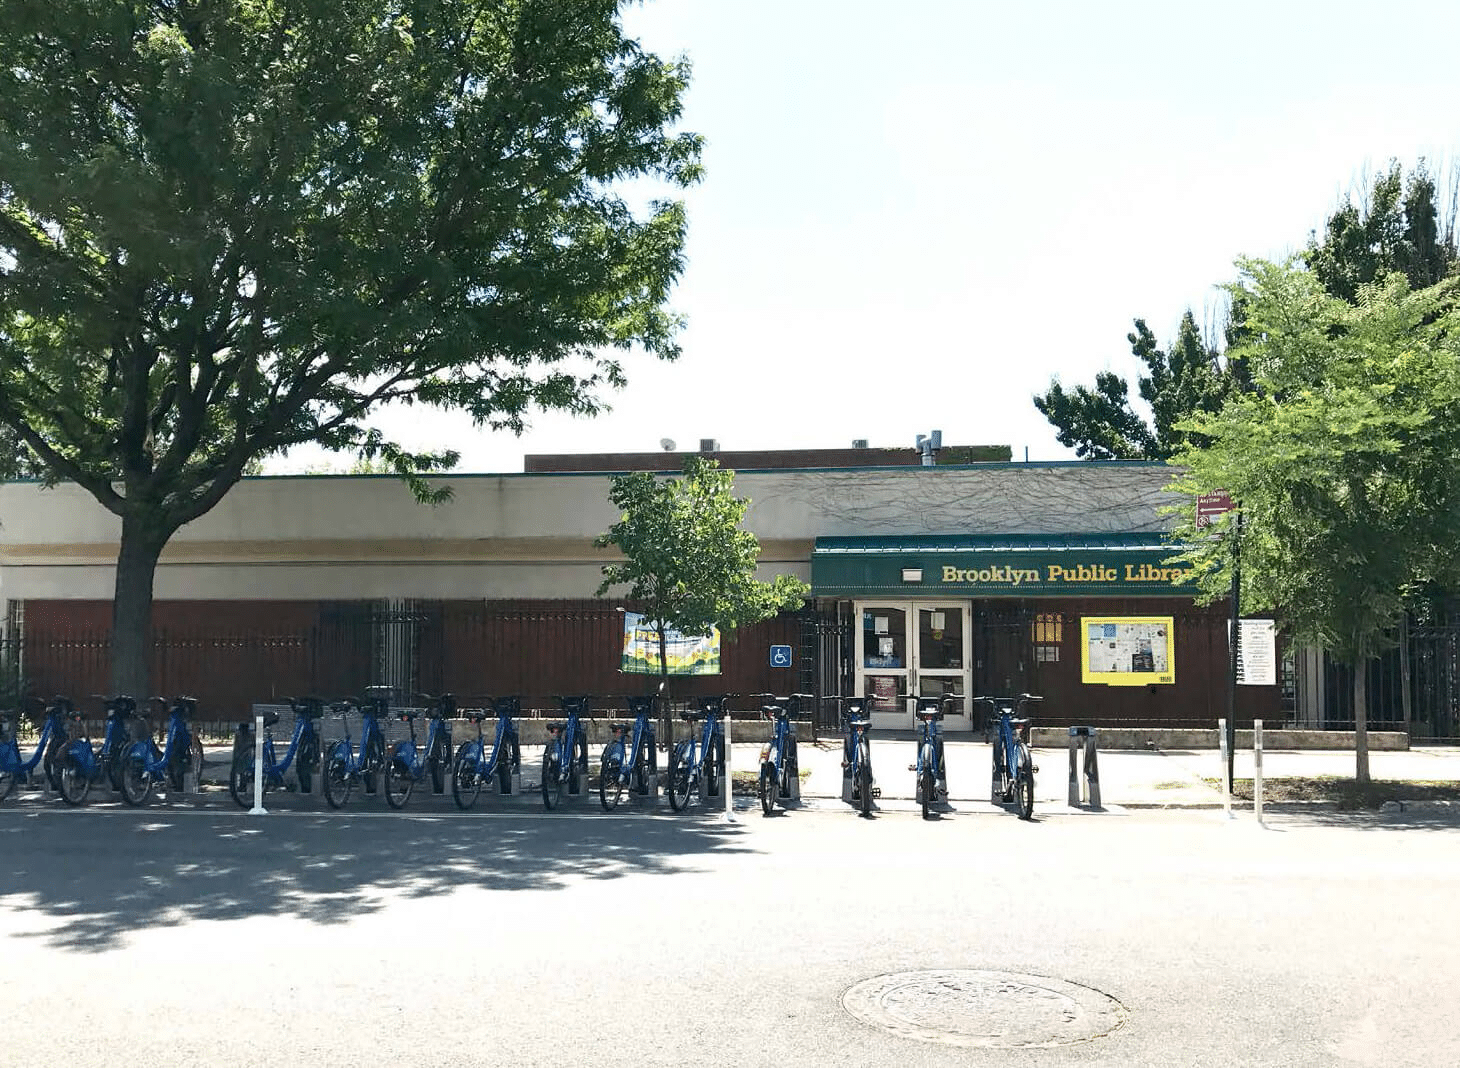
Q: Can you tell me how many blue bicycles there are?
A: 14